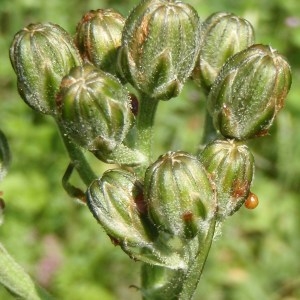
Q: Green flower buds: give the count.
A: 9